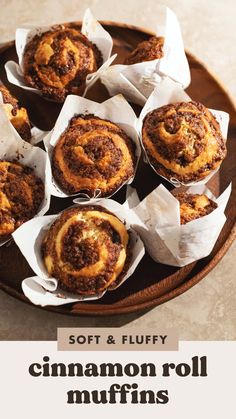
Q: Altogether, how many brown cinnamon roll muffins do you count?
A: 8